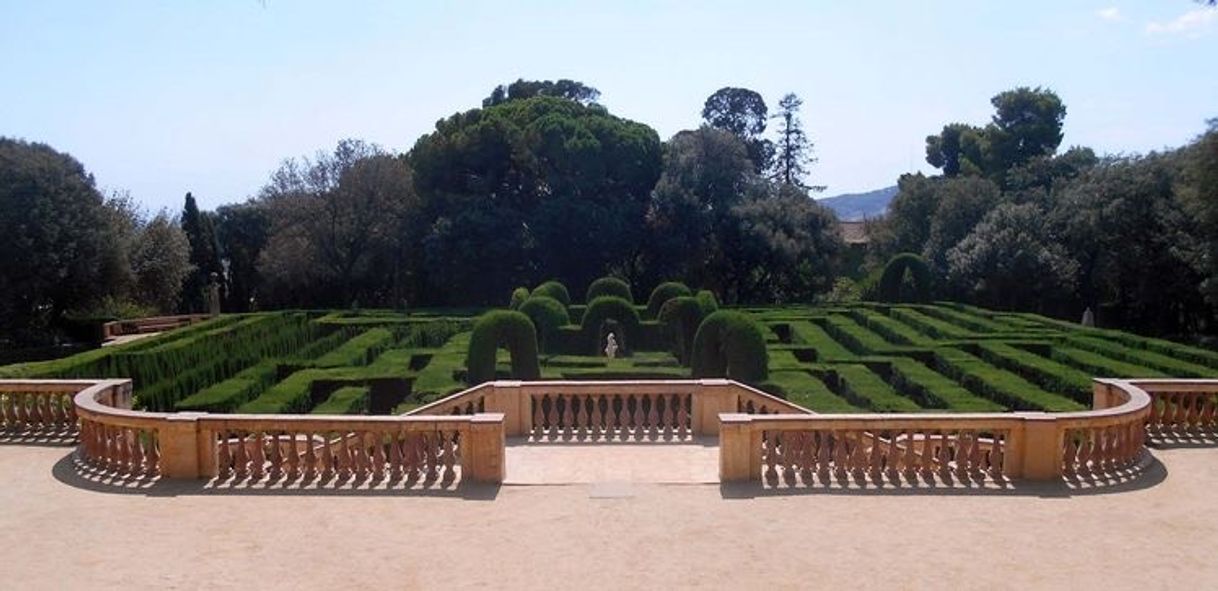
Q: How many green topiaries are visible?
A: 11